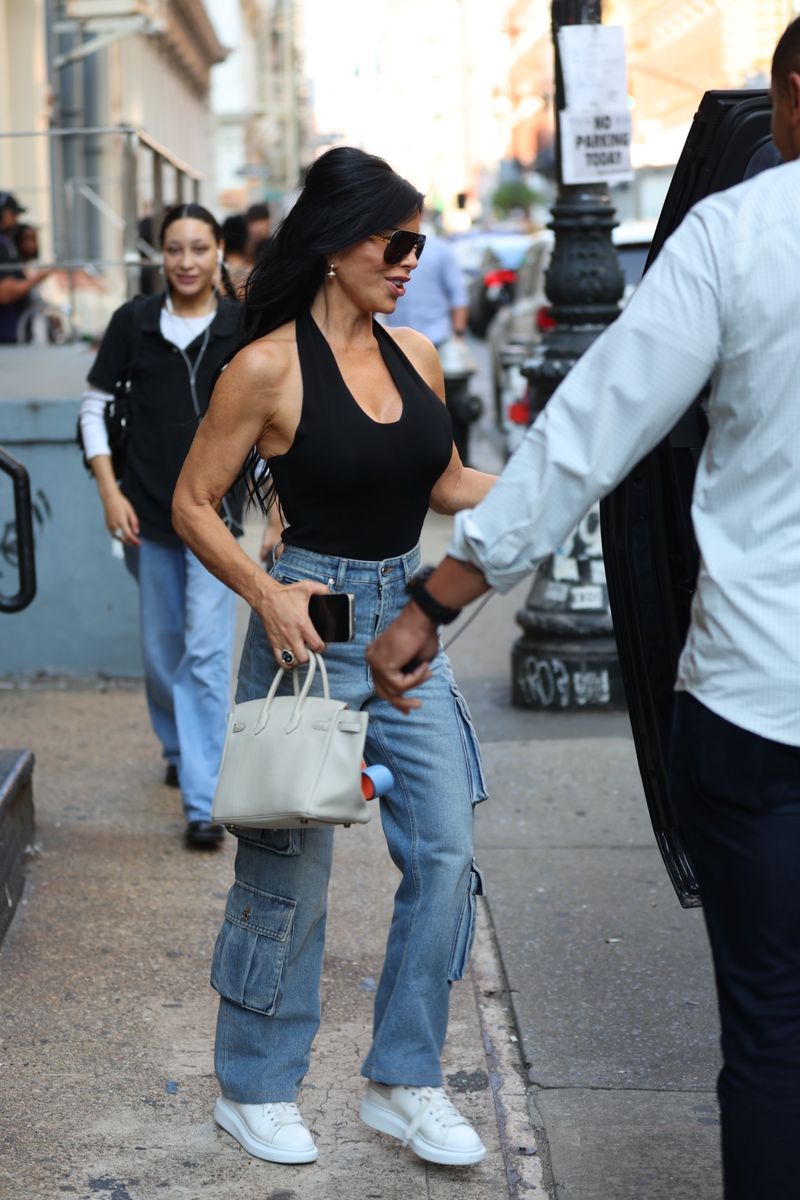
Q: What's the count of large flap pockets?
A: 4